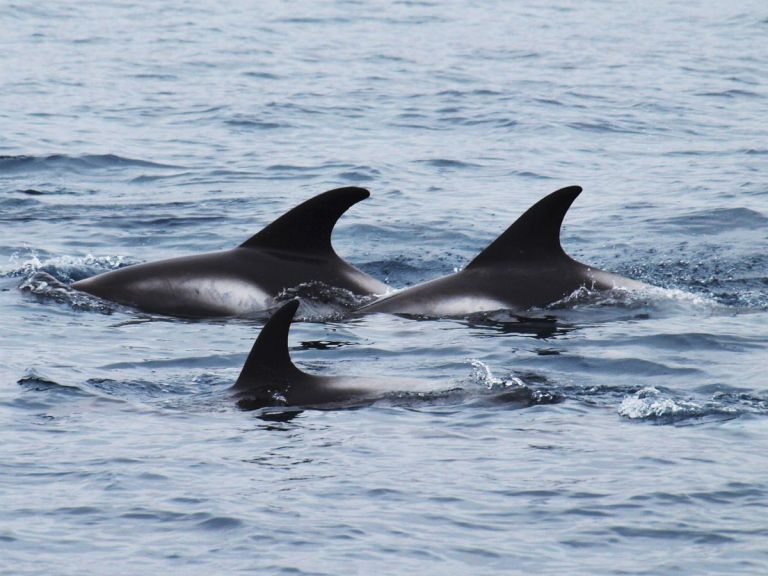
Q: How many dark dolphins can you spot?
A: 3